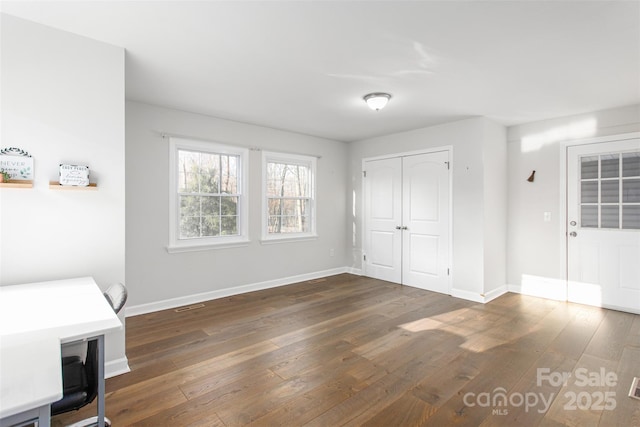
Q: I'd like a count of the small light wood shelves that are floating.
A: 2